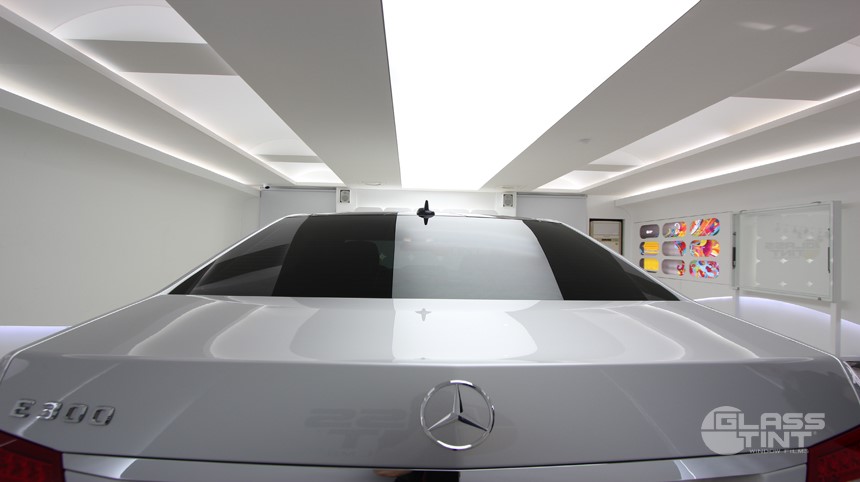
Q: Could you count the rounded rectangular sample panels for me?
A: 9